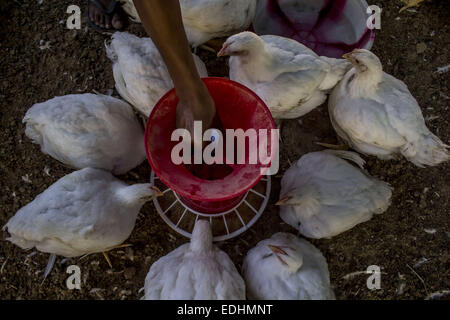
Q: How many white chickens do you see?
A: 9